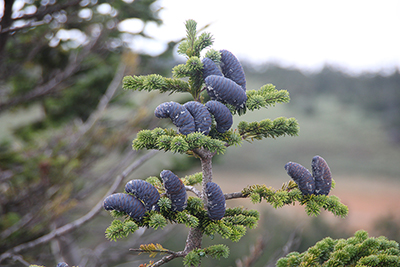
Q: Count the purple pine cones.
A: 12